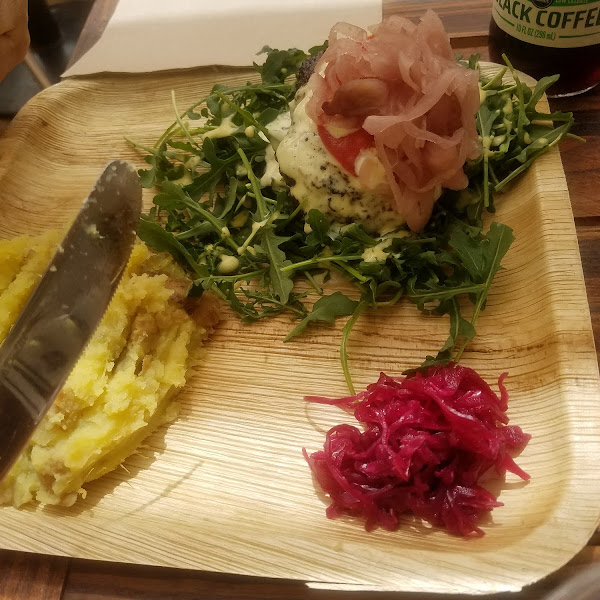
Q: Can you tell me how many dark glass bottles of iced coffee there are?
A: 1